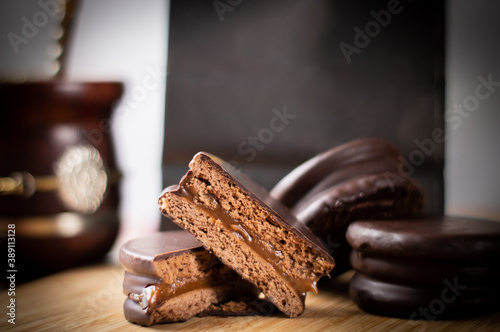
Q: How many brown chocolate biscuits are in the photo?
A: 4